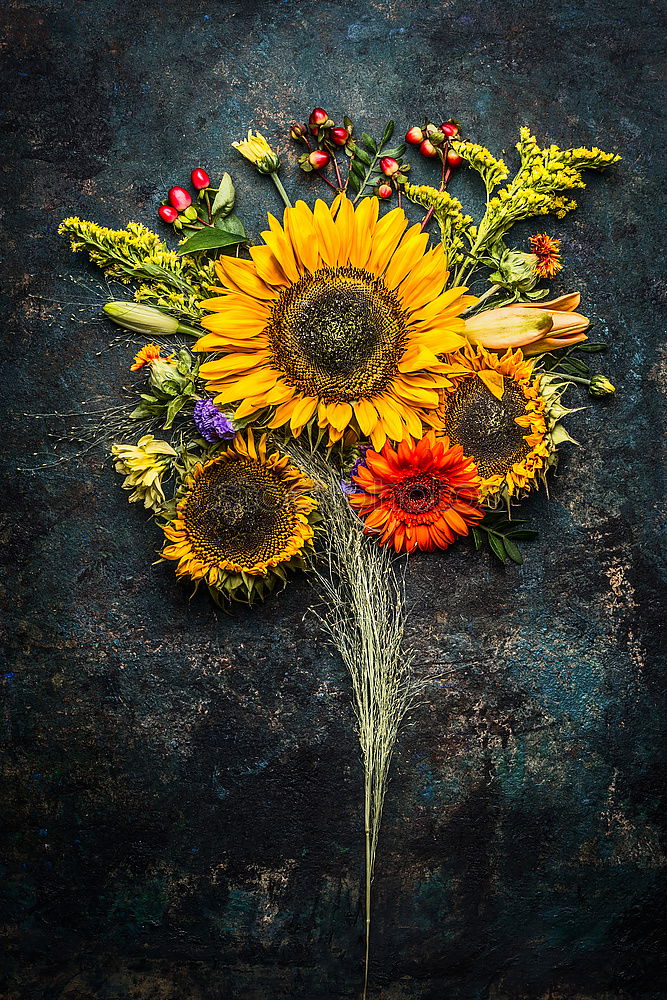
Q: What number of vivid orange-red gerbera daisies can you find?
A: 1